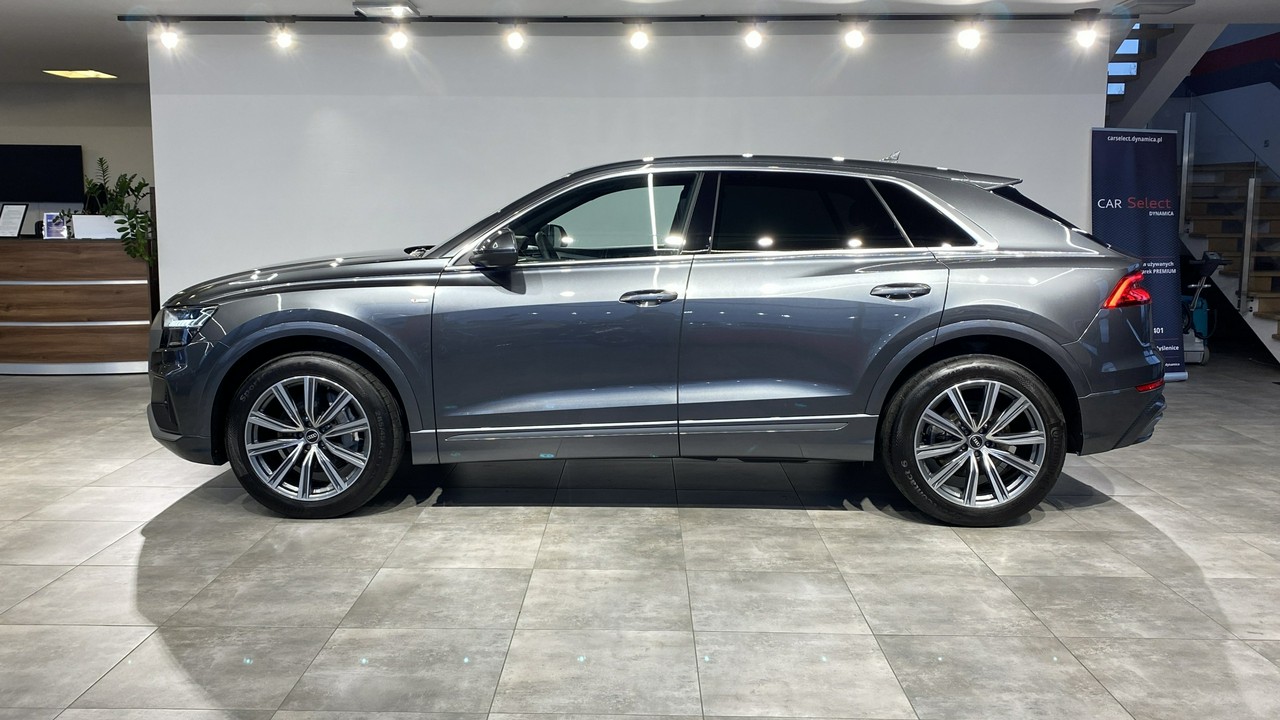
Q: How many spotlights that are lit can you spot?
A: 9